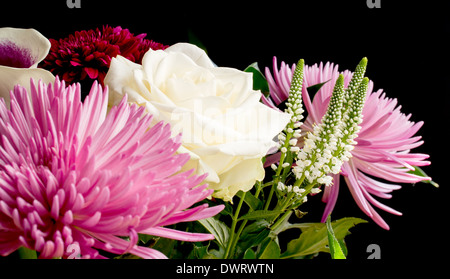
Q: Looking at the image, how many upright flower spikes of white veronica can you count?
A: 4